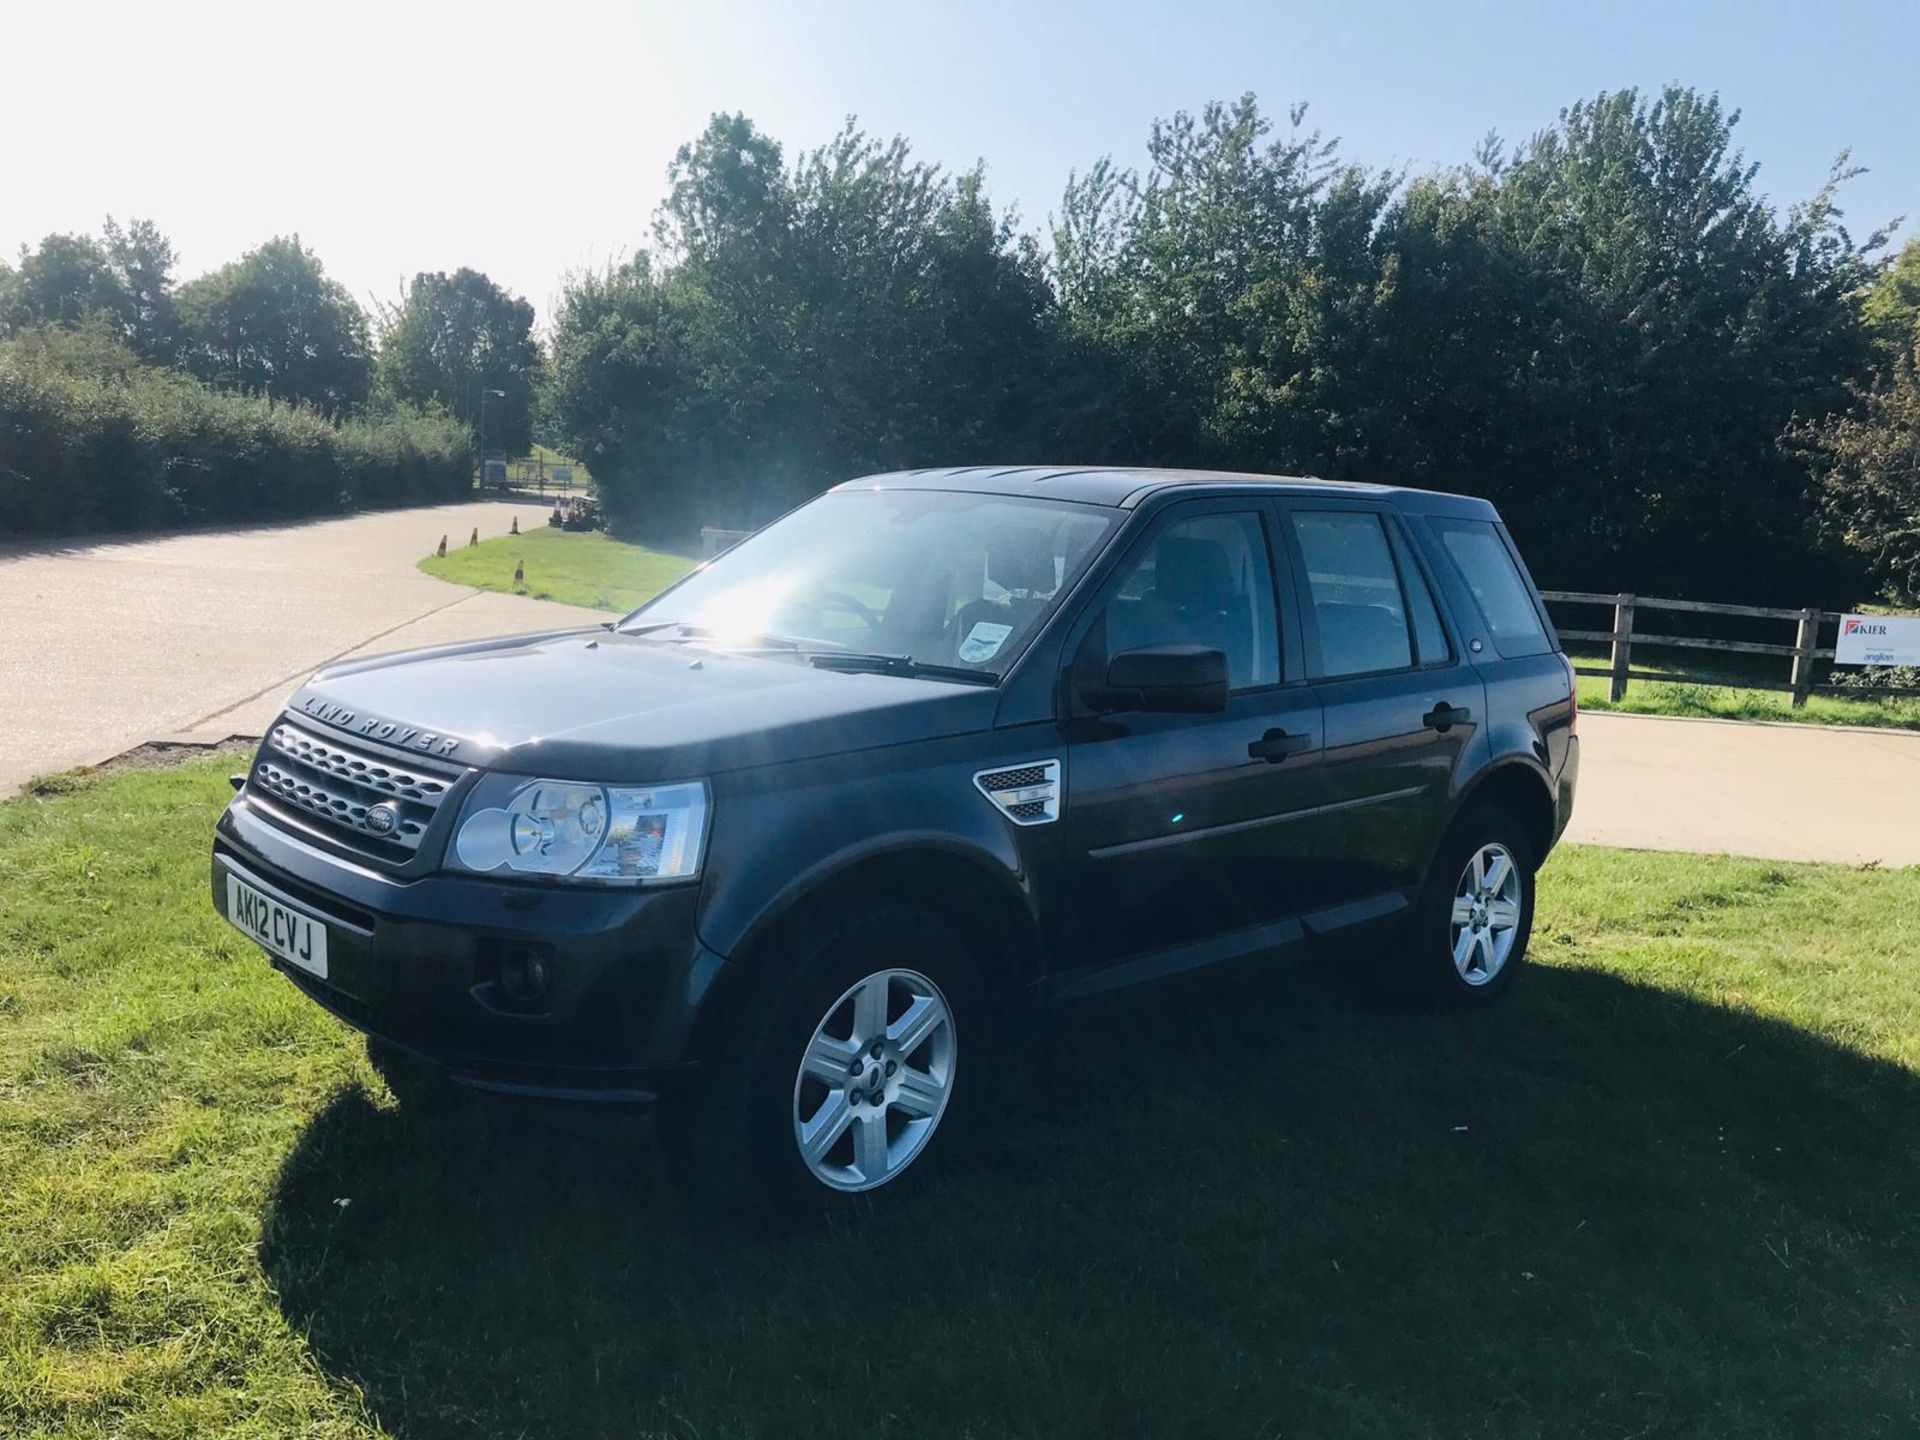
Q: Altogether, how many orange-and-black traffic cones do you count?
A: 4